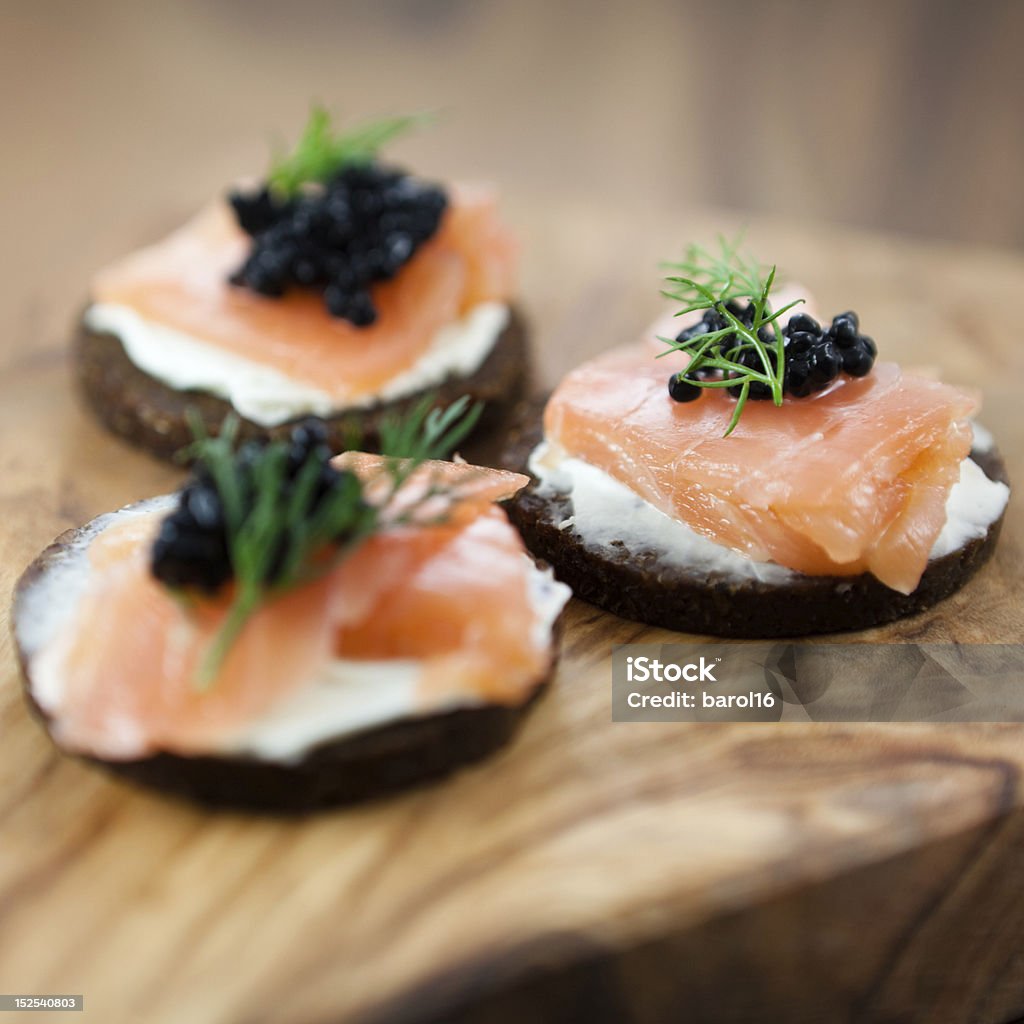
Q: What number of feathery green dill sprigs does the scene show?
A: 3